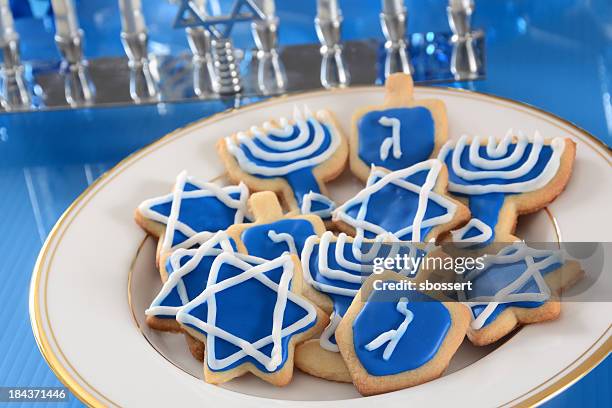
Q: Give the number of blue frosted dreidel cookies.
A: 3